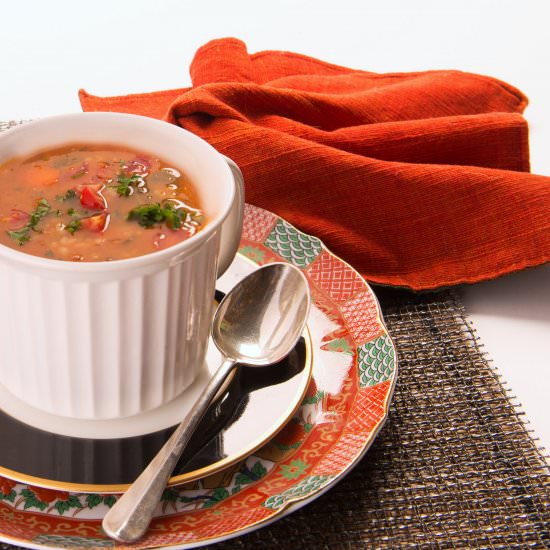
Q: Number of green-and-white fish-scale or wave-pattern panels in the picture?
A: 4